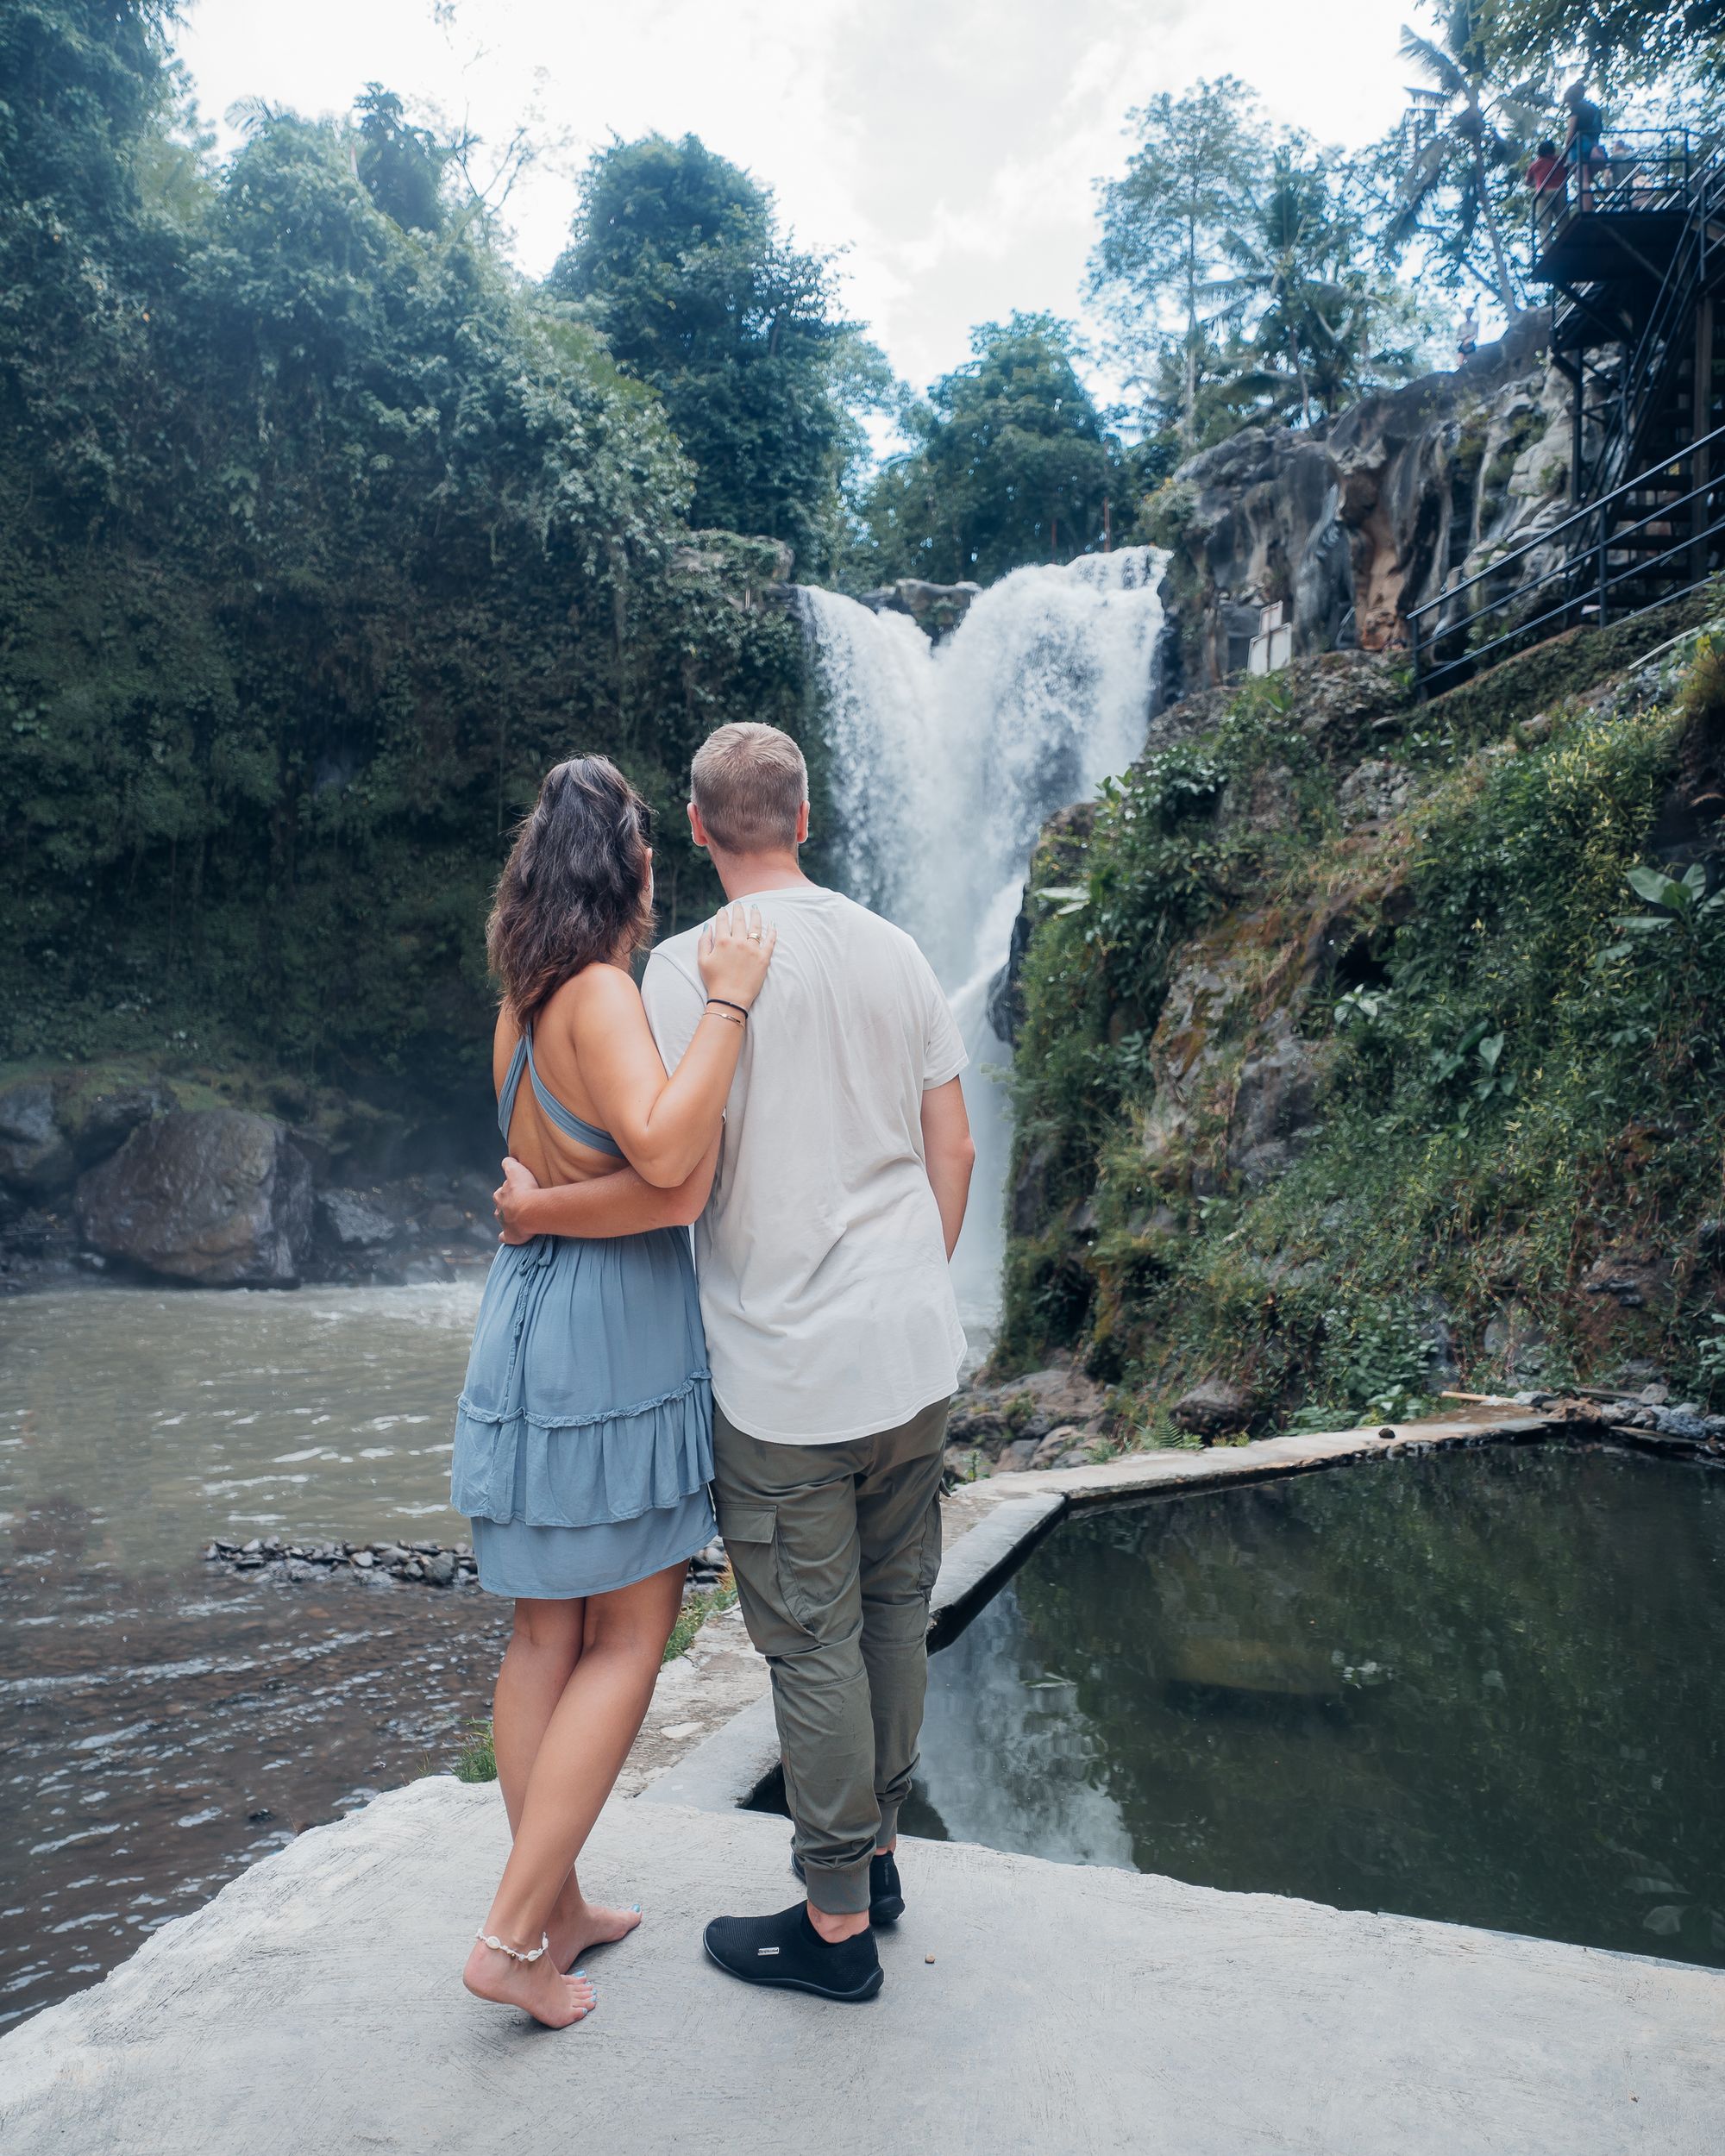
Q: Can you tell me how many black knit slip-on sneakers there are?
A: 2